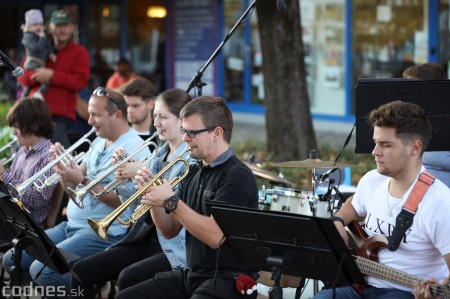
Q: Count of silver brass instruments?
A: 3